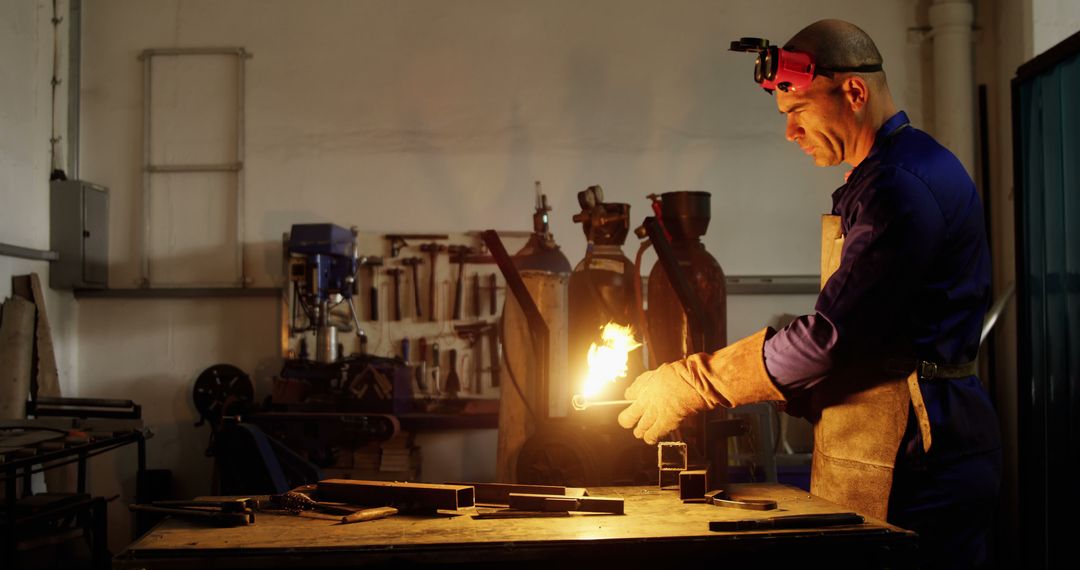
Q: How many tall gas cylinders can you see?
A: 3